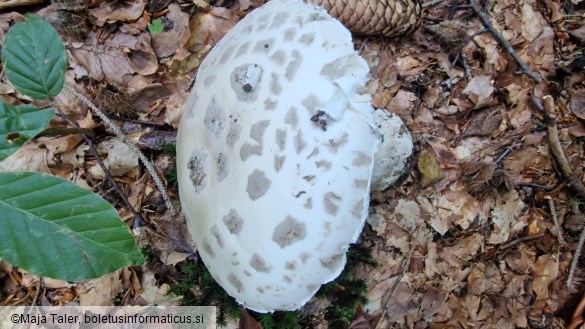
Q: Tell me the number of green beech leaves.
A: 3